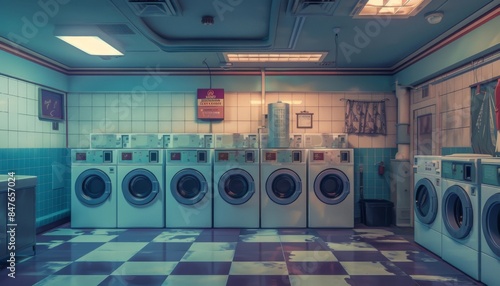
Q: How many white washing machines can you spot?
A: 9